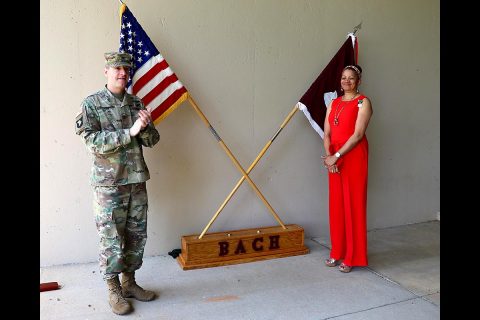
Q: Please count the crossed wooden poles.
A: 2